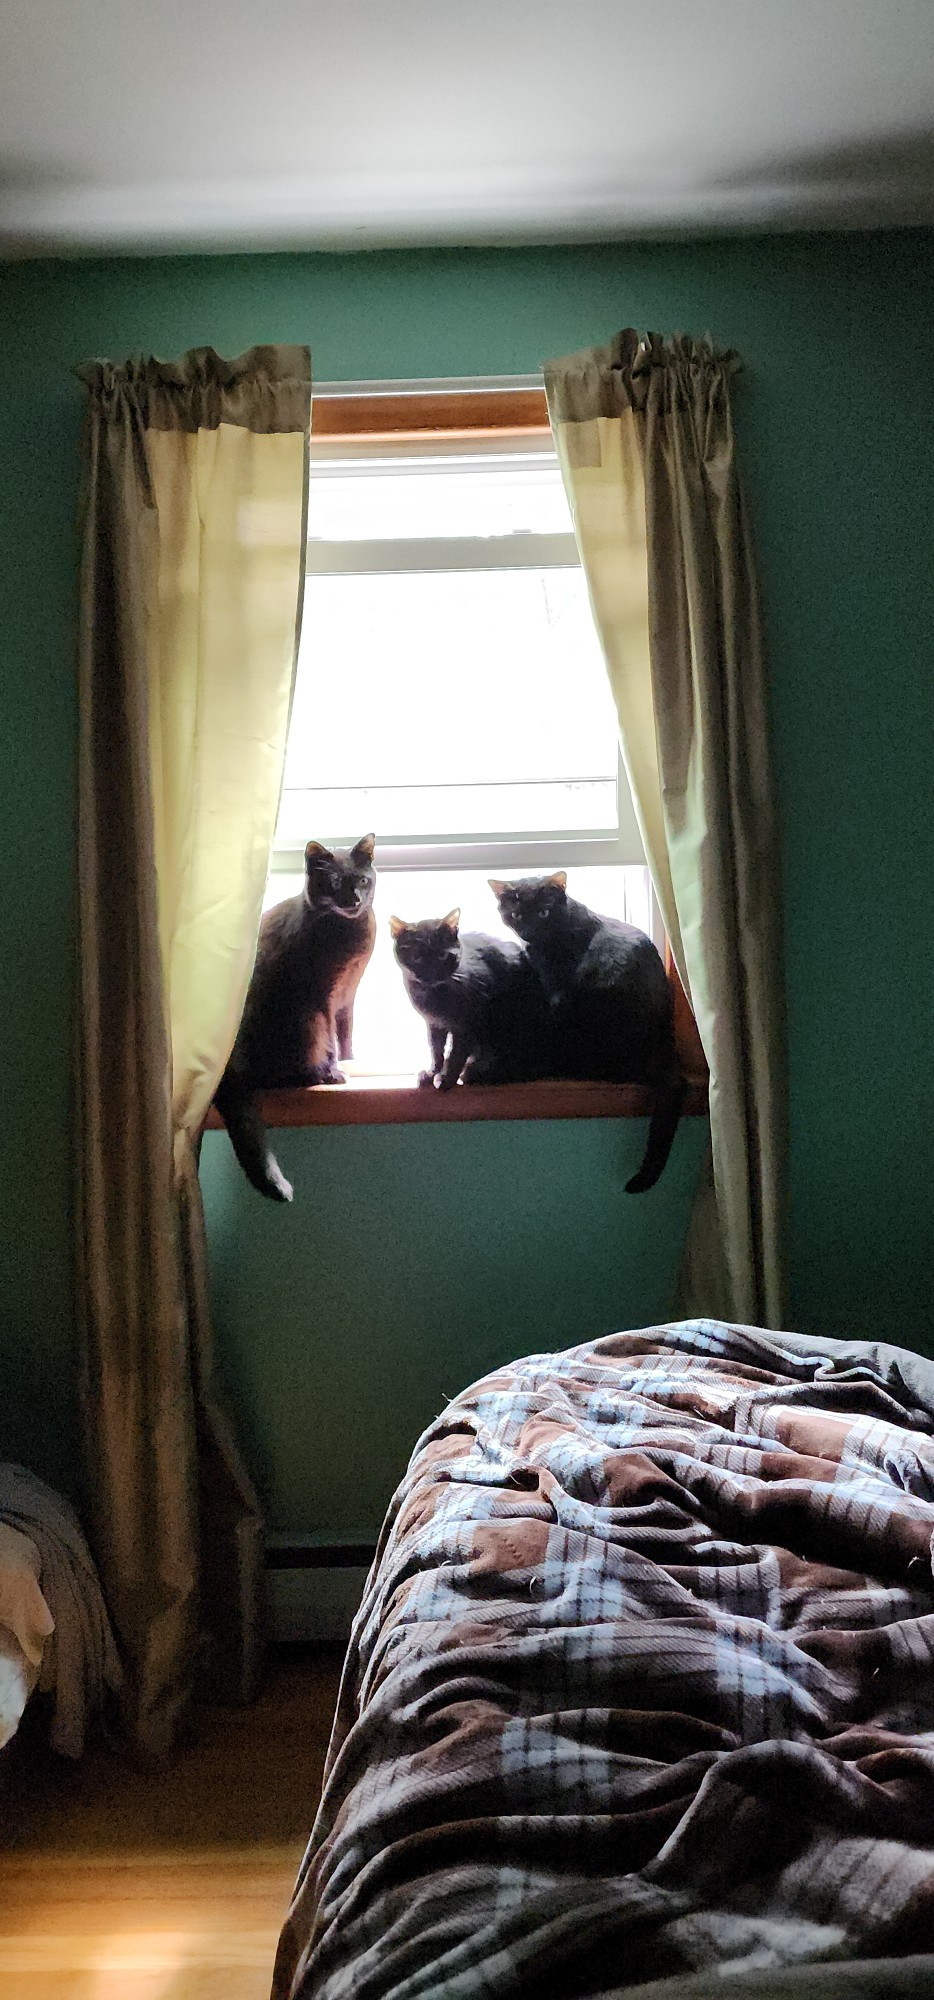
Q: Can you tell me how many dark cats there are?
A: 3